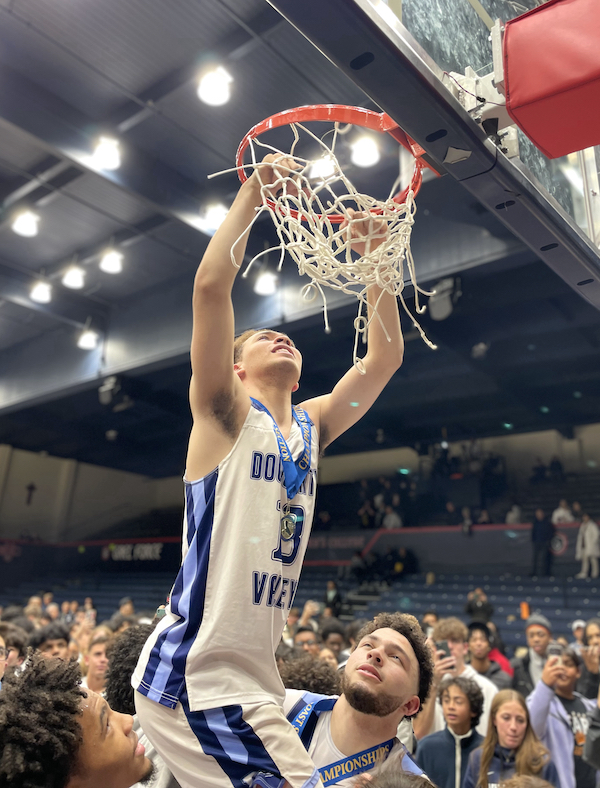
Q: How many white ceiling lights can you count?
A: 11